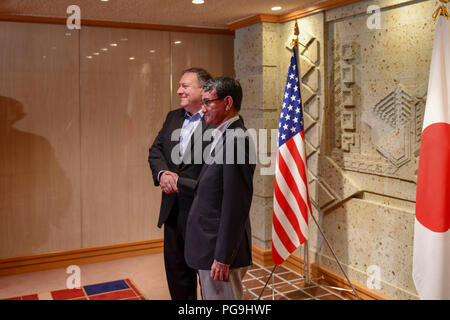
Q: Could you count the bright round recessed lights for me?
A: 3